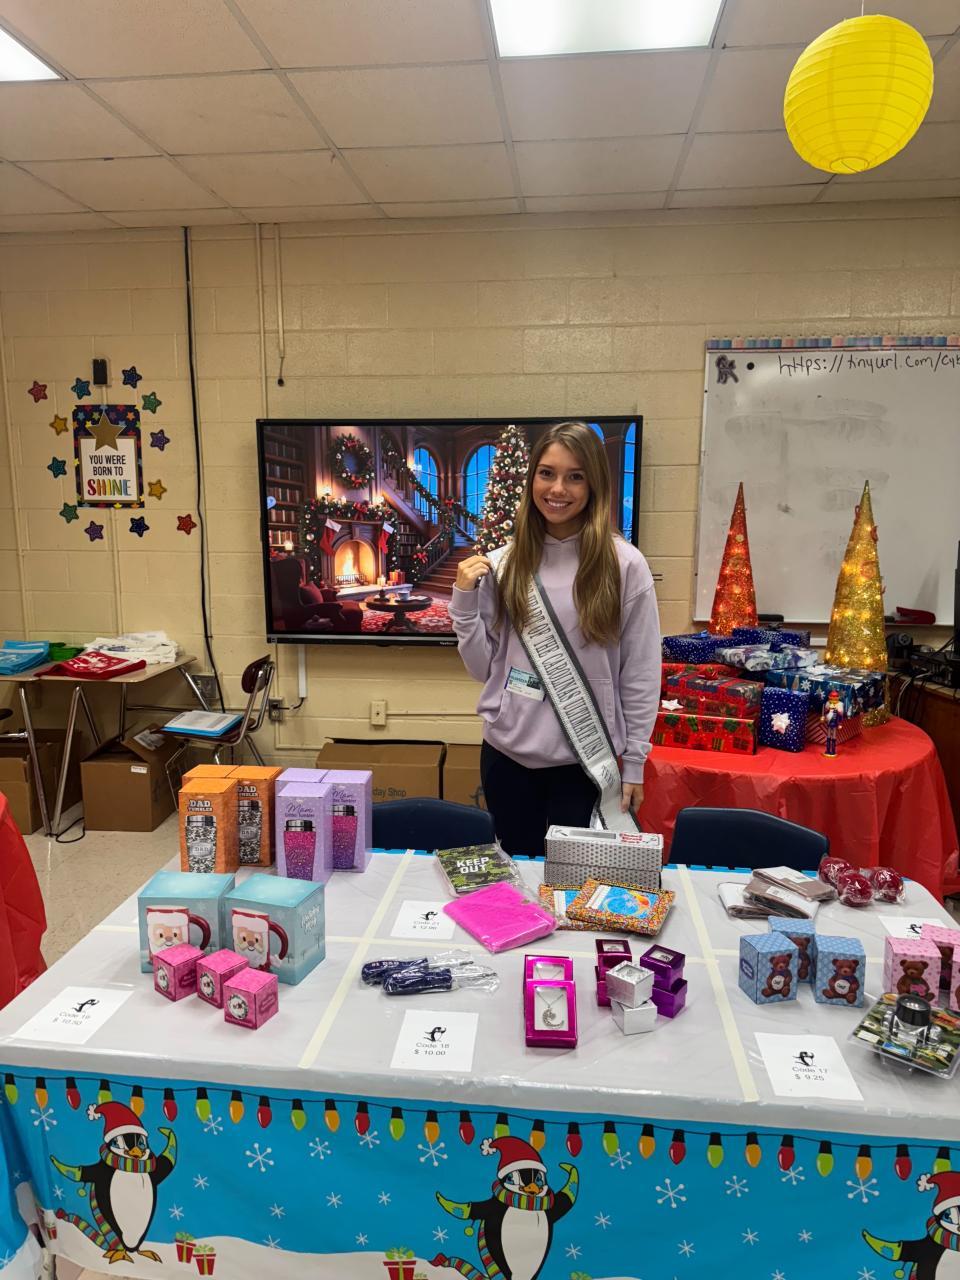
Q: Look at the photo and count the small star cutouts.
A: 12